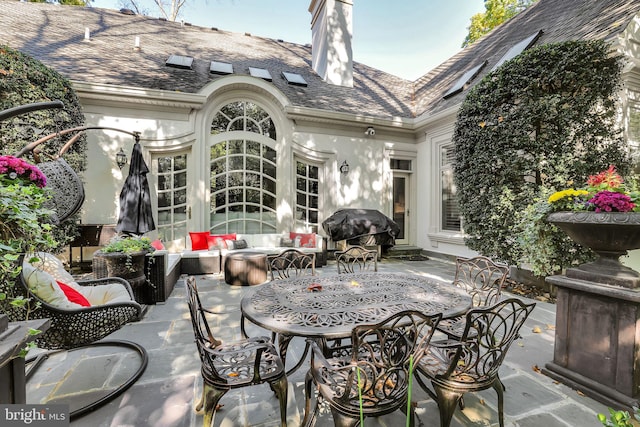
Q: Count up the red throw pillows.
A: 5